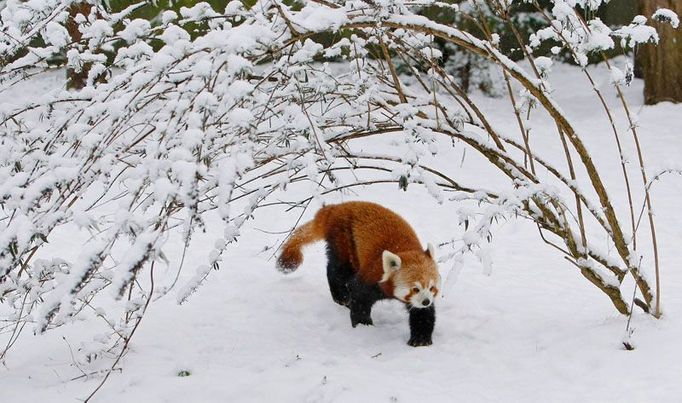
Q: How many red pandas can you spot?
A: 1